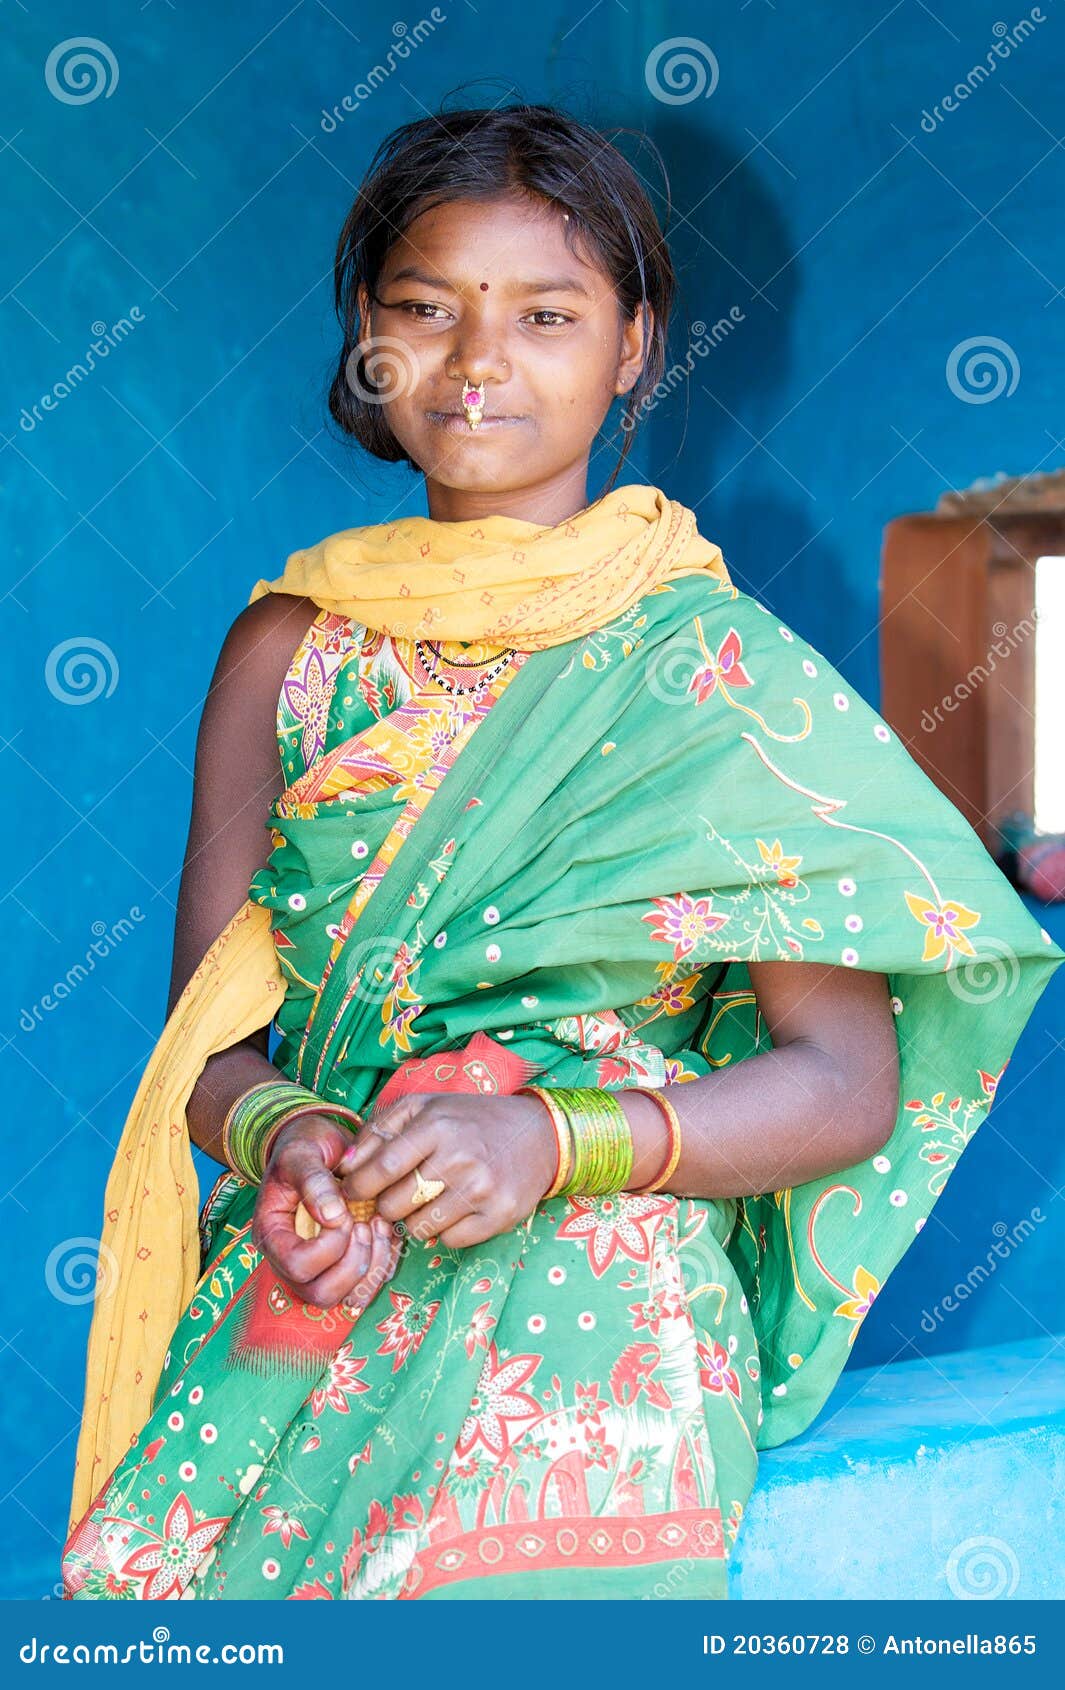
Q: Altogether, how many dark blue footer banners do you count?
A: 1